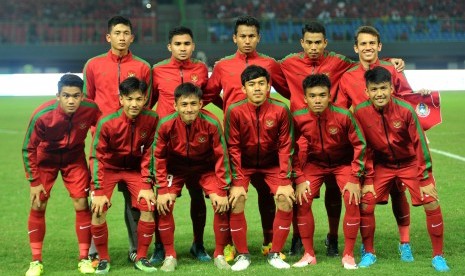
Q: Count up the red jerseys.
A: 11